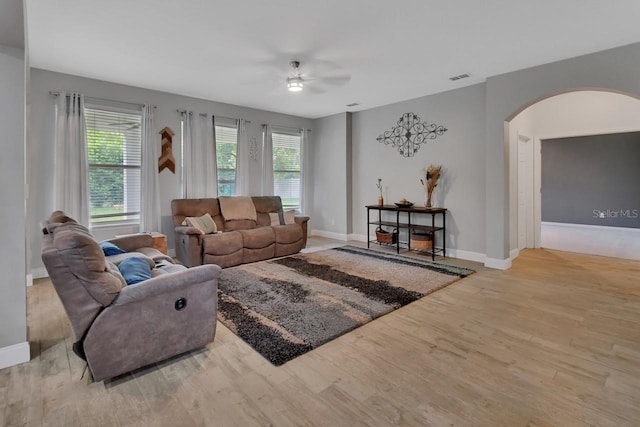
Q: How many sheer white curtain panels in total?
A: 6